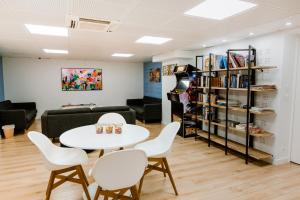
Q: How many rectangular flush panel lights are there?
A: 5